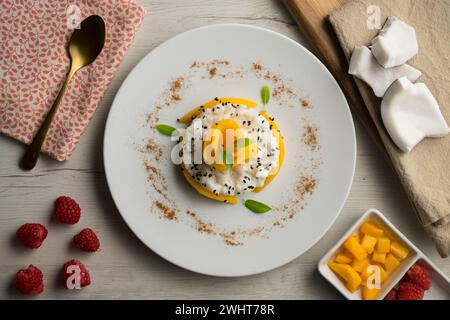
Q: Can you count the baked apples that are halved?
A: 0